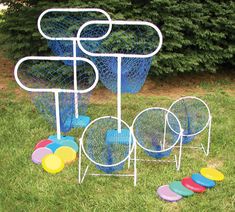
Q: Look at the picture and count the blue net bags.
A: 6